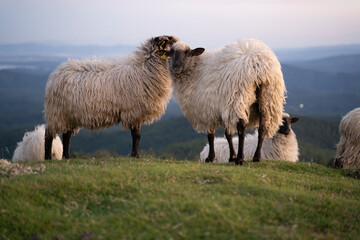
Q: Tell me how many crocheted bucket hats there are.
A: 0